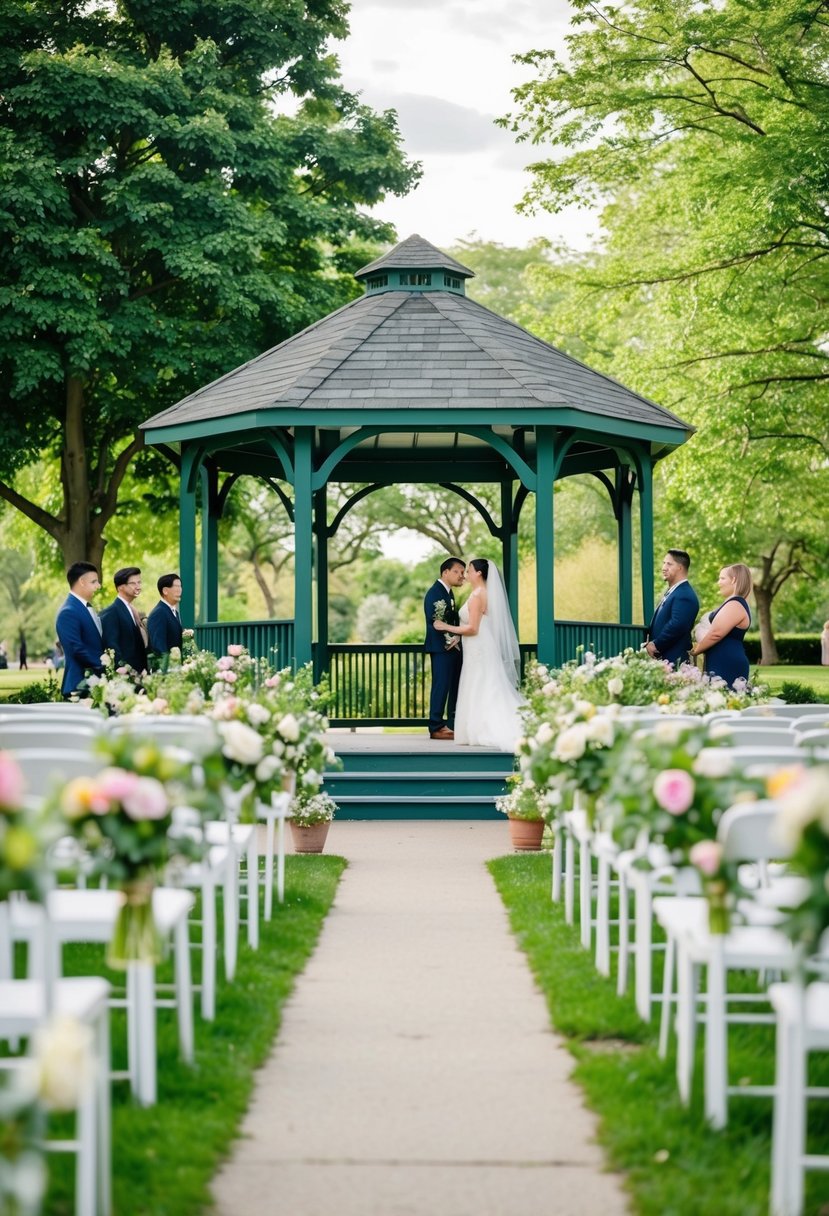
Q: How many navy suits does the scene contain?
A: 5